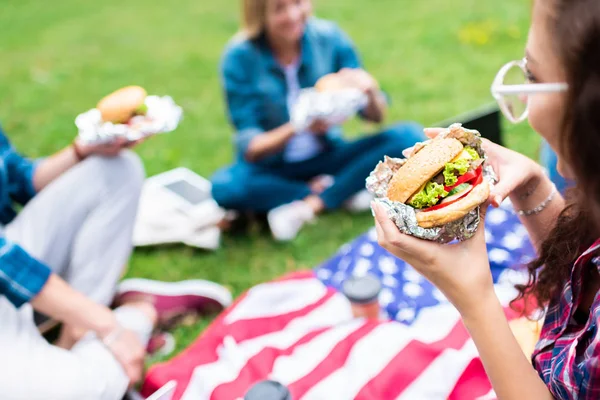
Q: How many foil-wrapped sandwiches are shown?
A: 3